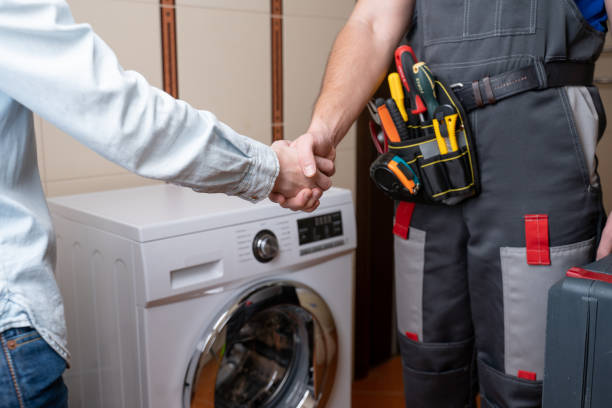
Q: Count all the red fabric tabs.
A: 4